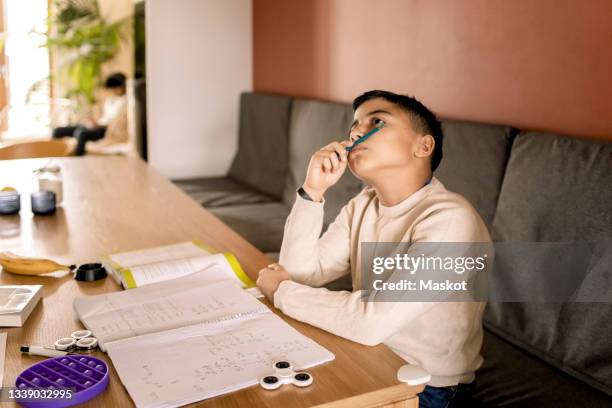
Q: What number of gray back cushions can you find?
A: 4